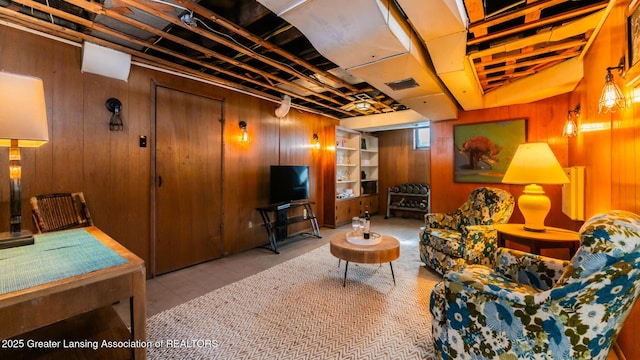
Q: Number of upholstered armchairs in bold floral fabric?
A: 2